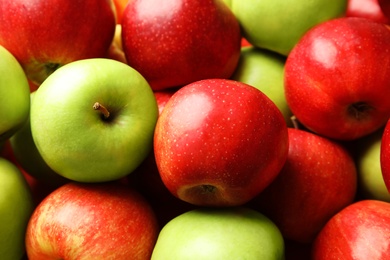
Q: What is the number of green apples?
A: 8